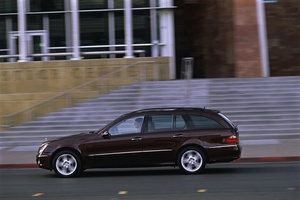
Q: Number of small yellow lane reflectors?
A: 3